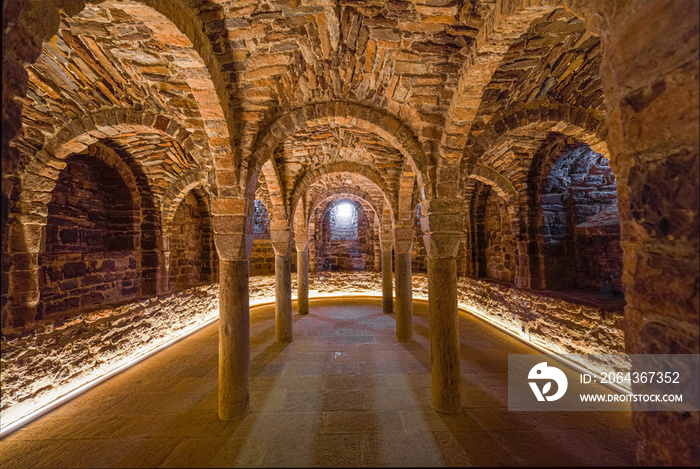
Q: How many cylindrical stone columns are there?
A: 6